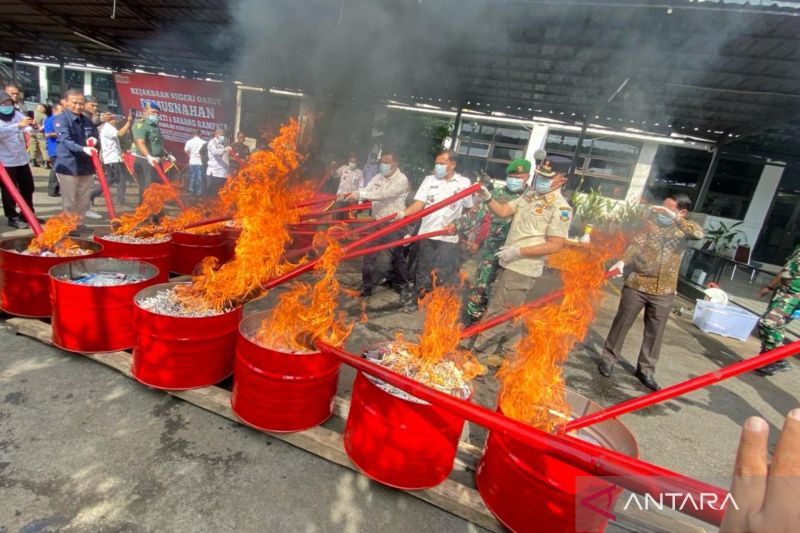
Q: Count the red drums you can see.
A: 9